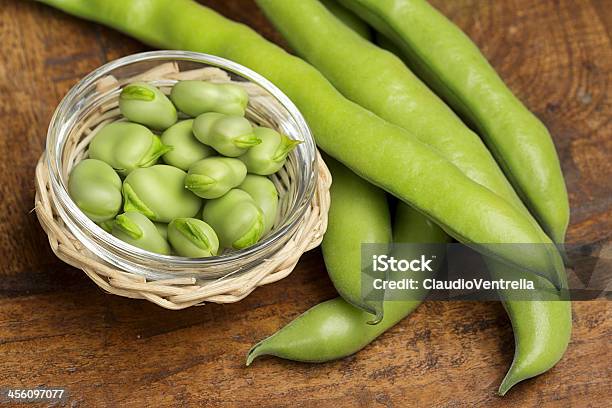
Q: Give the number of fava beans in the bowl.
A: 13